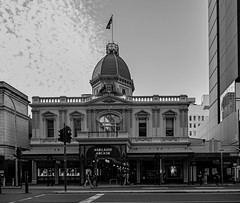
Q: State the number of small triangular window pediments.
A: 4